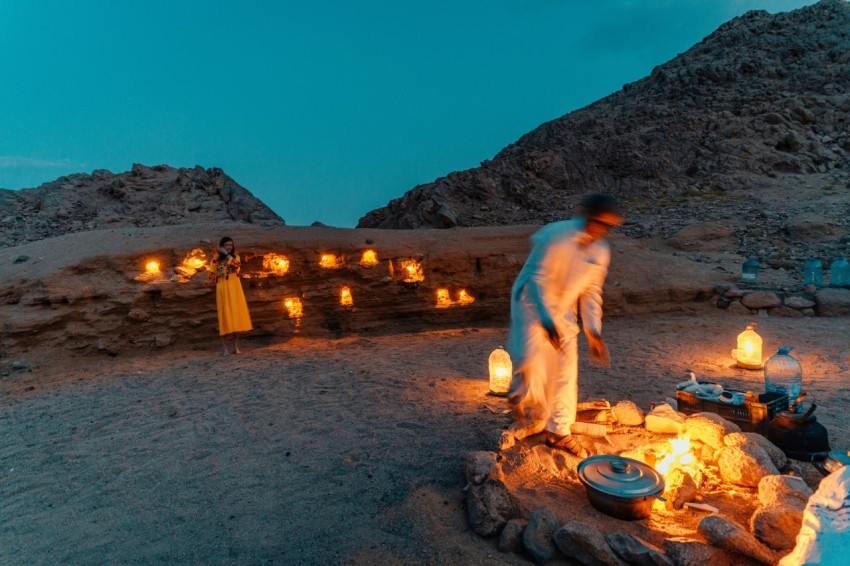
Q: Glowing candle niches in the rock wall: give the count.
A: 10